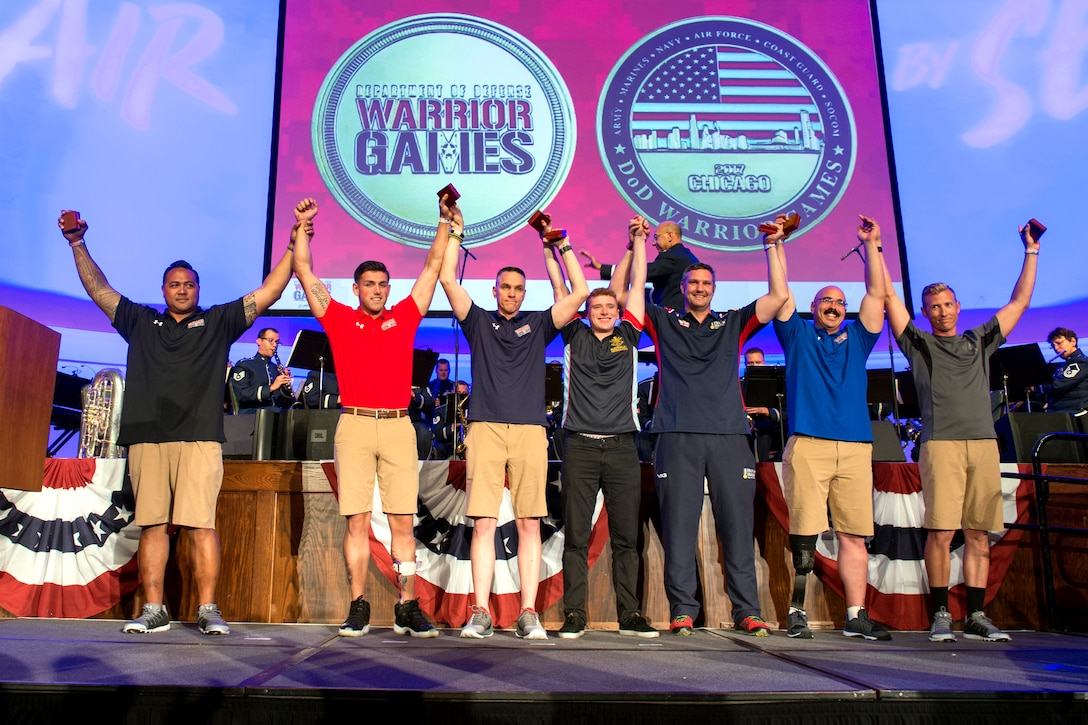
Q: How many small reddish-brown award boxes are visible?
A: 7